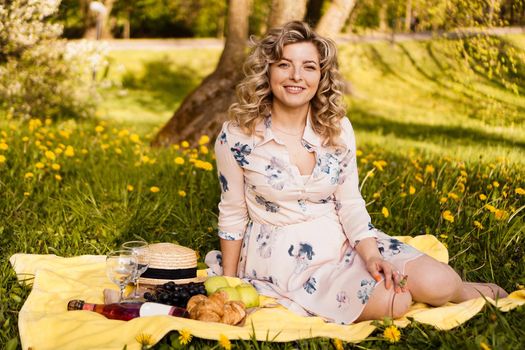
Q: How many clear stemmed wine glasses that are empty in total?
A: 2